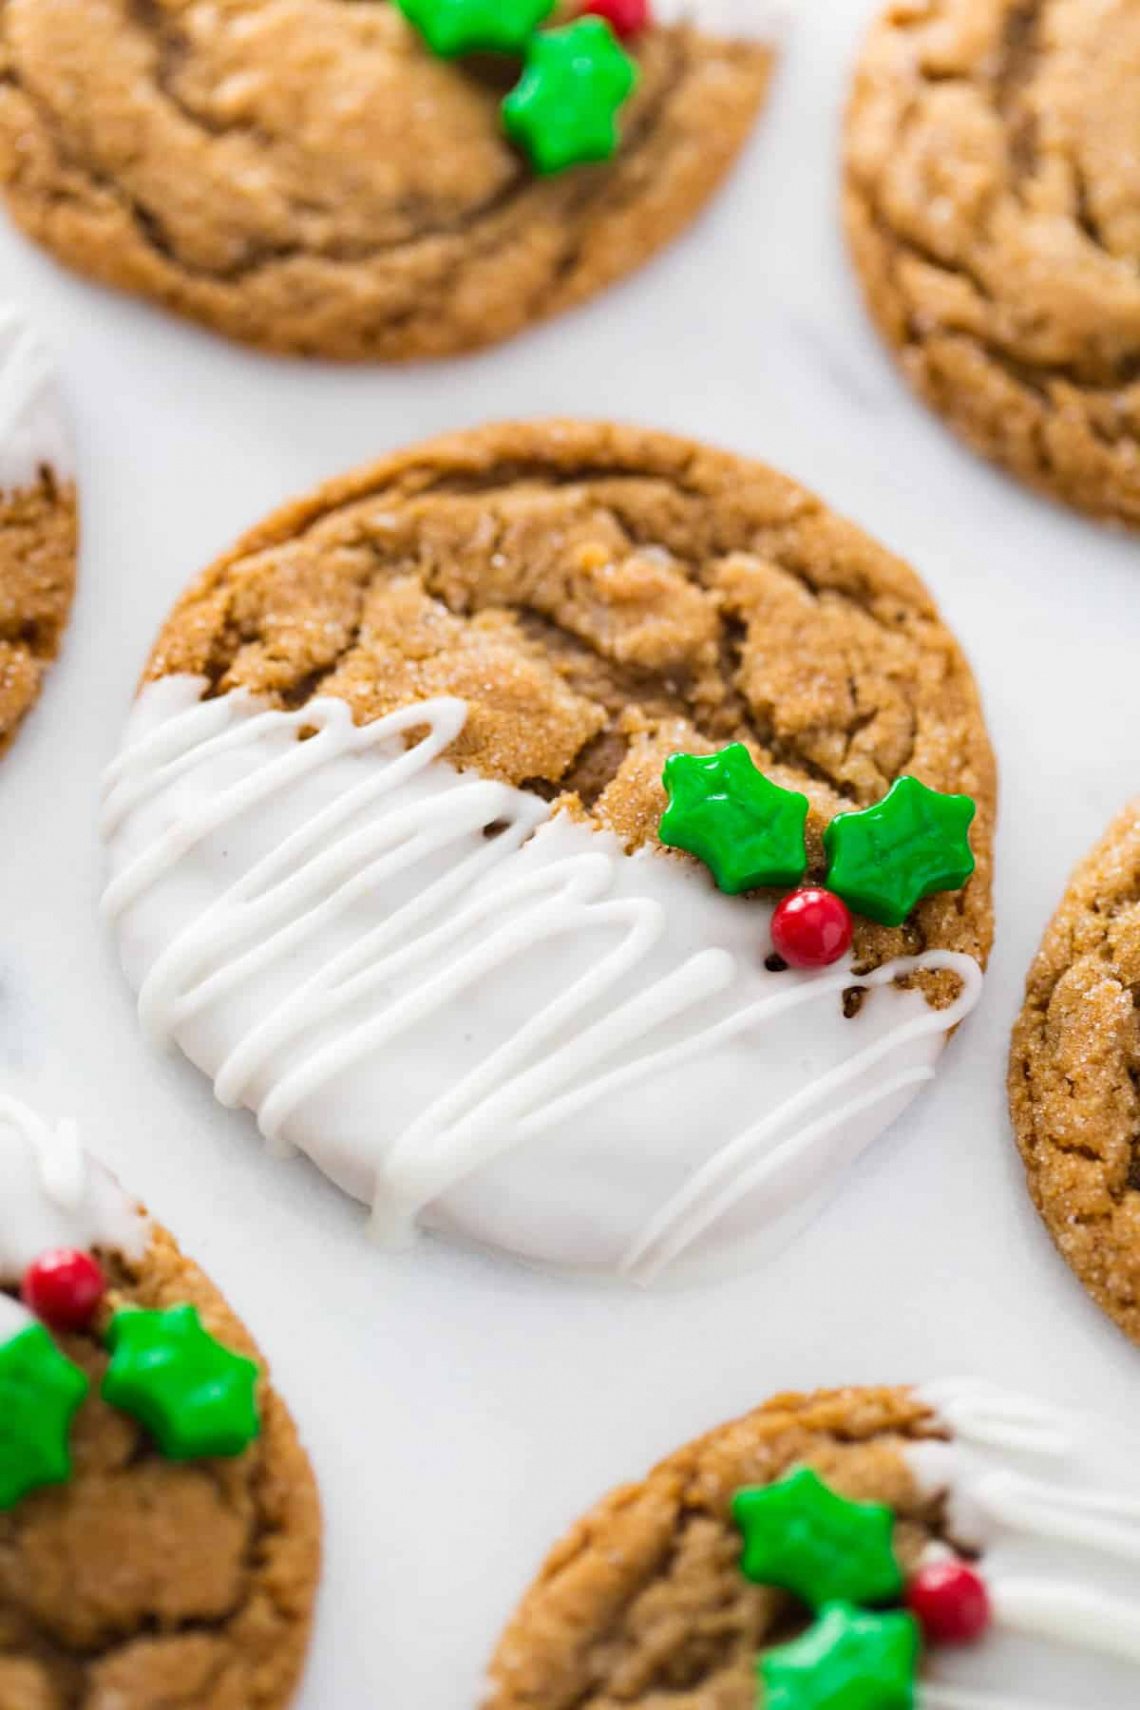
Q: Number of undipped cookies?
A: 2